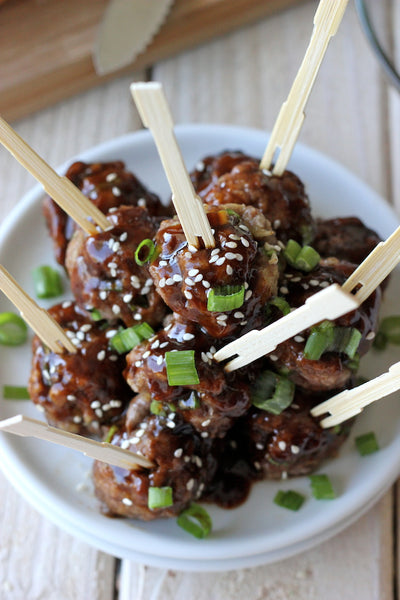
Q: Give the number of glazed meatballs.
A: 10